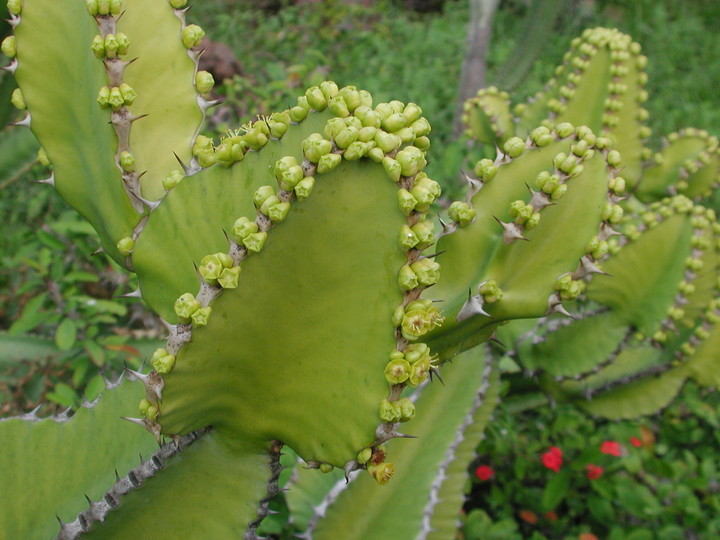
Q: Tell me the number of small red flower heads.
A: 5